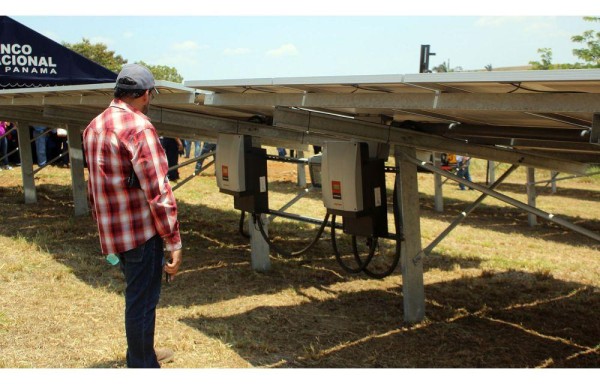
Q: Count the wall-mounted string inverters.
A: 2